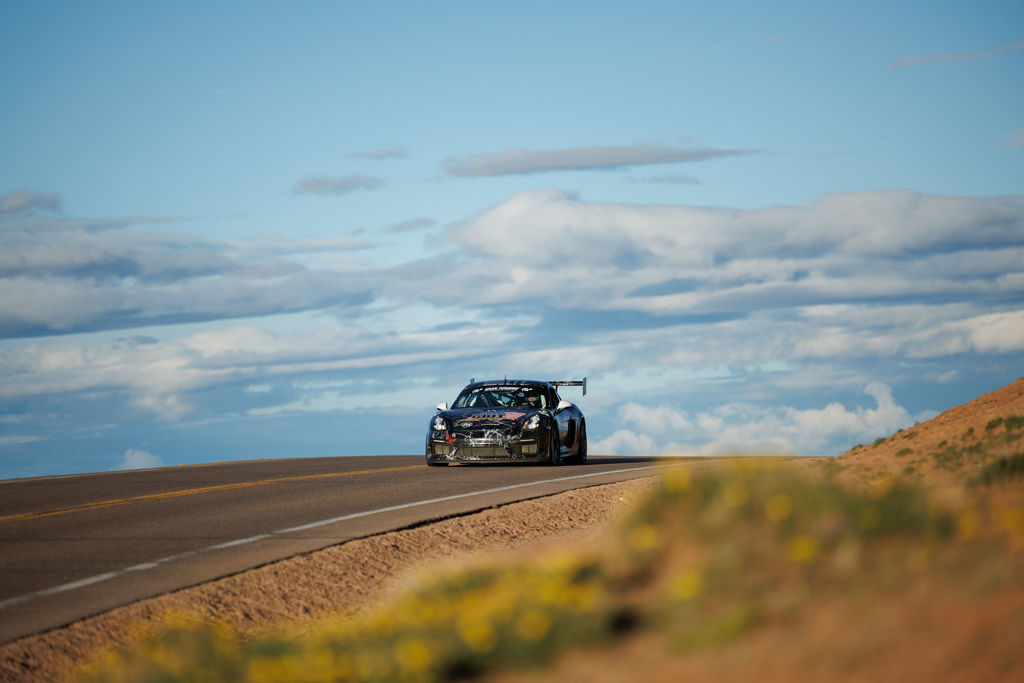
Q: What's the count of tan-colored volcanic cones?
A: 0